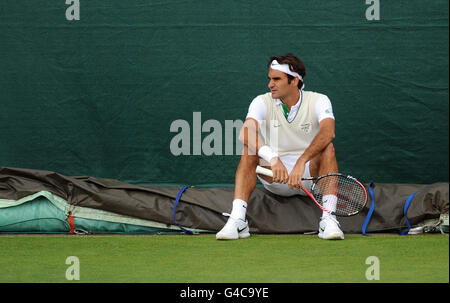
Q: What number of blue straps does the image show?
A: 3